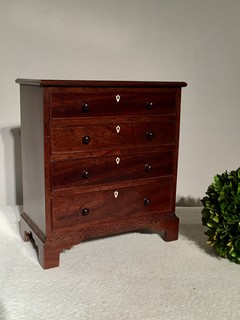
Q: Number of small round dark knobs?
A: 8